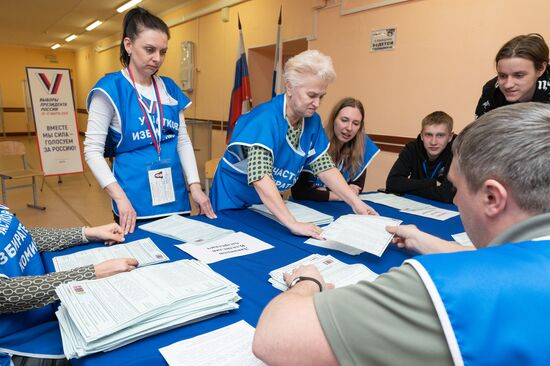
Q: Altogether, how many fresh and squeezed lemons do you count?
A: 0